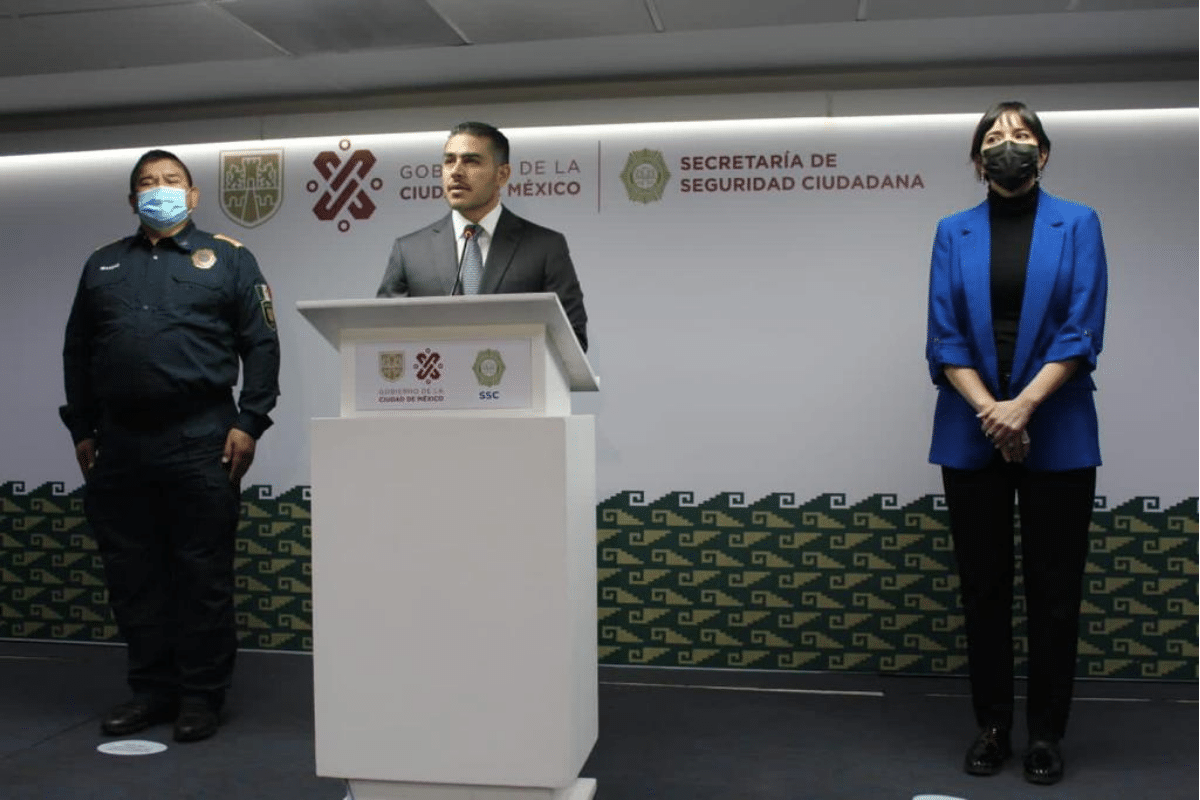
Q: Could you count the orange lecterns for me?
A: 0